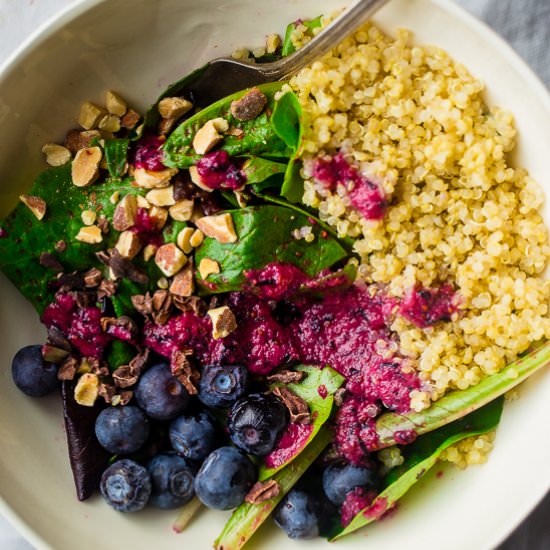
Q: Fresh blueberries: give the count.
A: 11